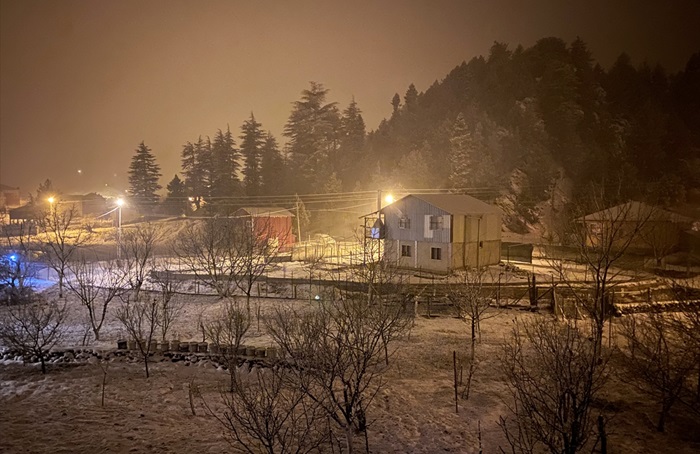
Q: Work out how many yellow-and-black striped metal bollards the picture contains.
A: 0